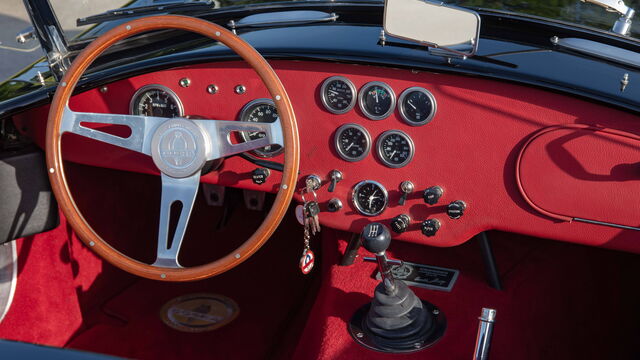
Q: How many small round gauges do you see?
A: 6